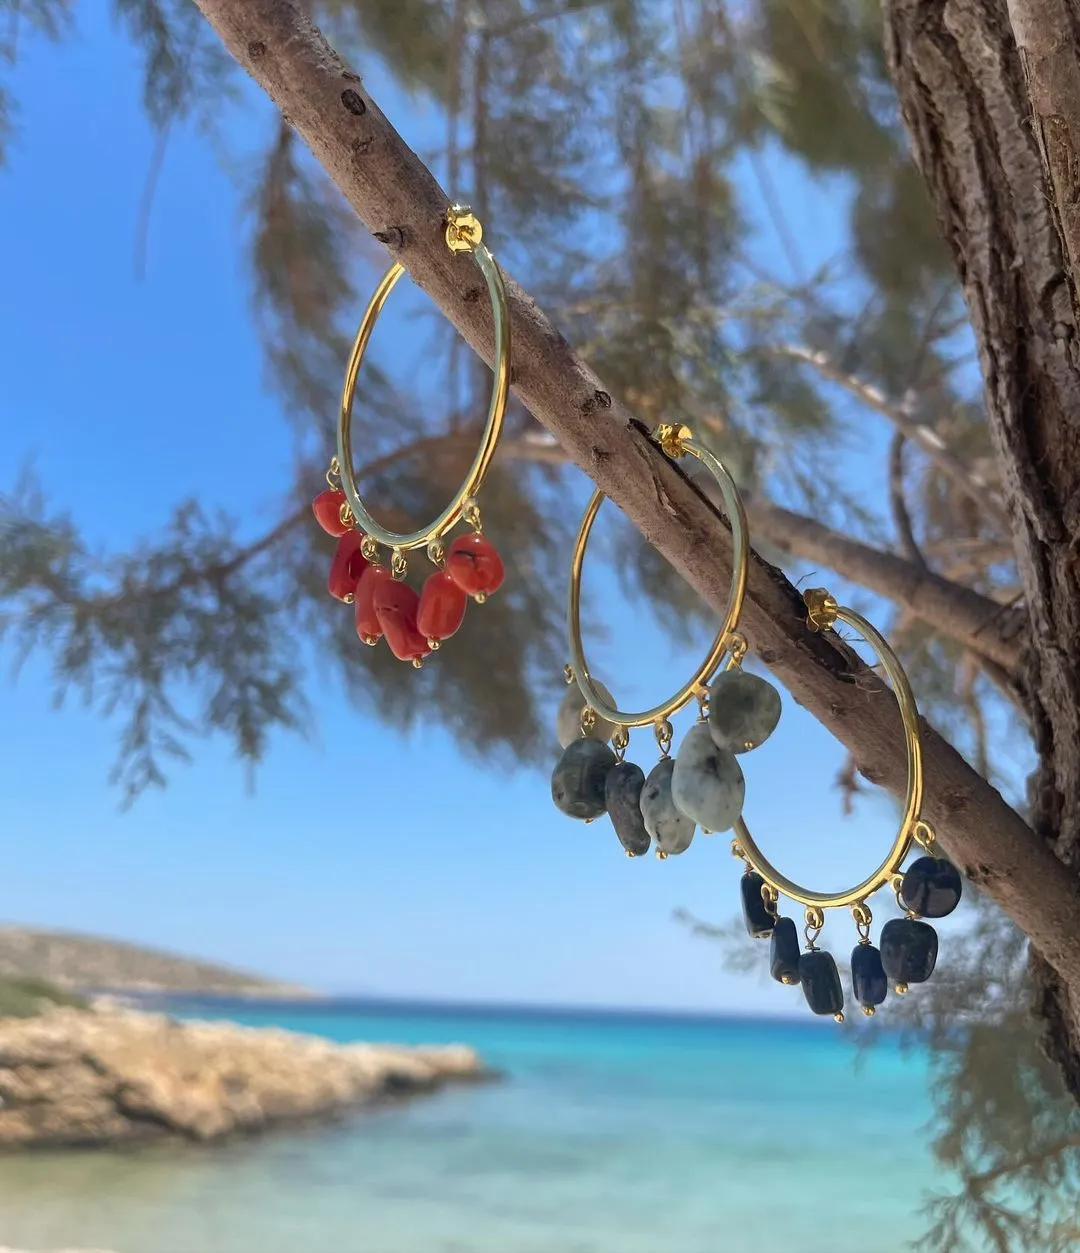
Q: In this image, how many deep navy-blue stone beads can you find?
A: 6